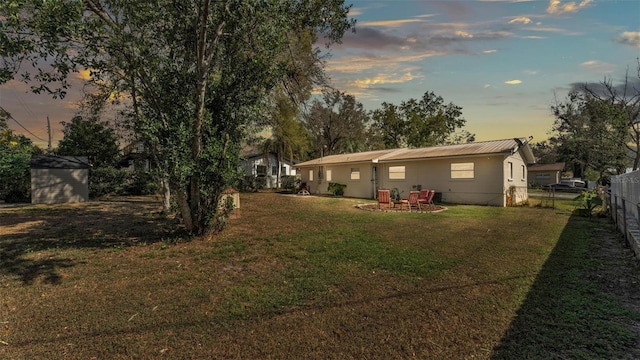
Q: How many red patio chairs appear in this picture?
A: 4